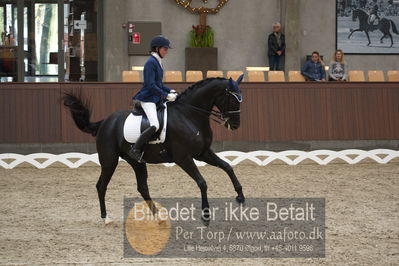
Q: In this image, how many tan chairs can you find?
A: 11